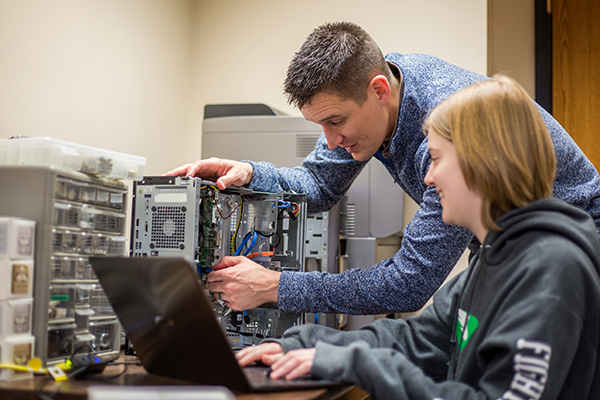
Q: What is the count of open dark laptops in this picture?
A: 1